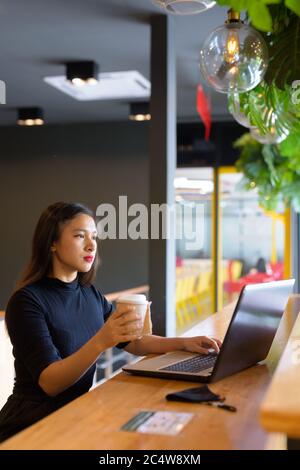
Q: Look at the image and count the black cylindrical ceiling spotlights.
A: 3